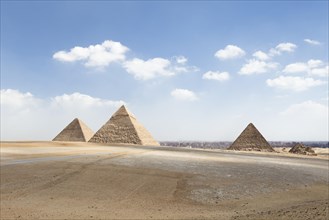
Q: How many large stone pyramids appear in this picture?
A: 3